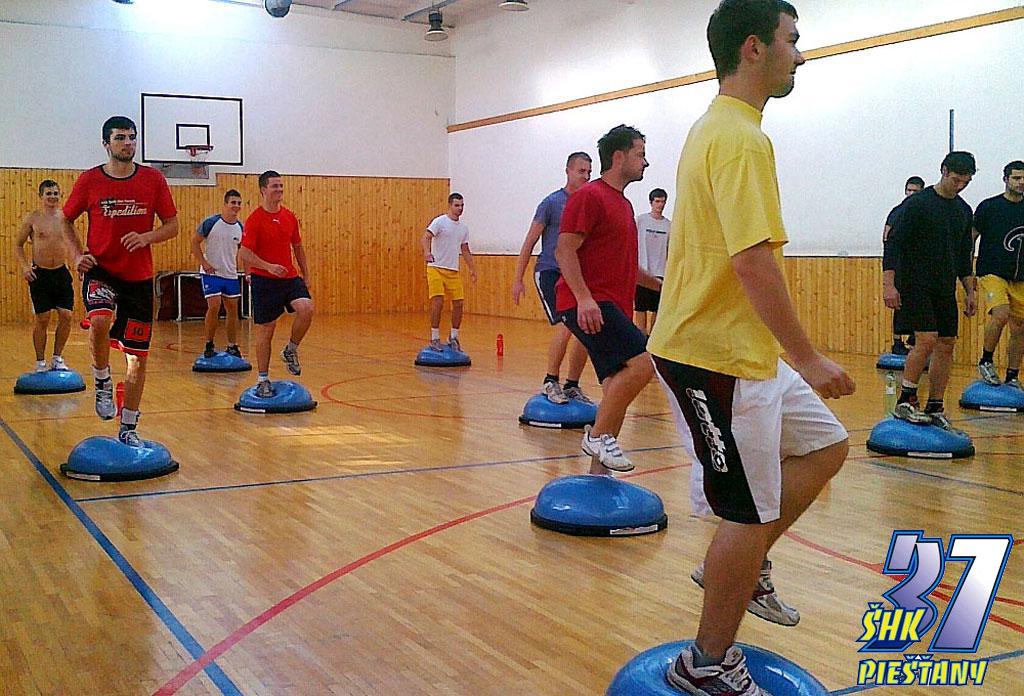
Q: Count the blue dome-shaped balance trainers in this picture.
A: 11